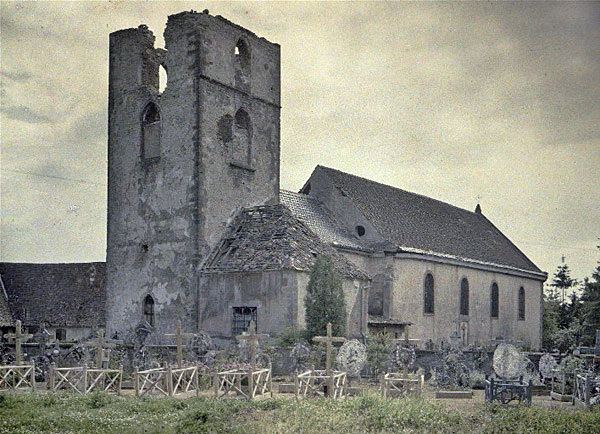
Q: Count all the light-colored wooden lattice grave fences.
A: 6